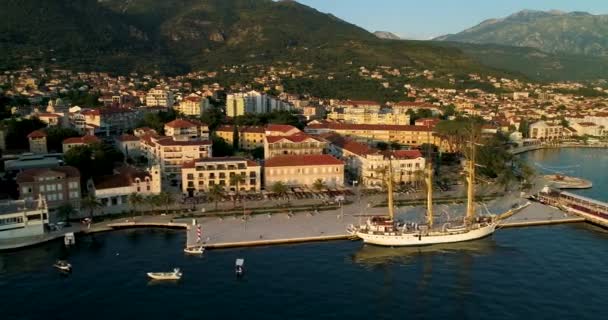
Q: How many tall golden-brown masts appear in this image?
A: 3